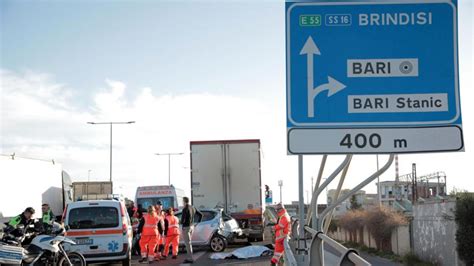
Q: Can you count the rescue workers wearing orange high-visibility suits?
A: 4